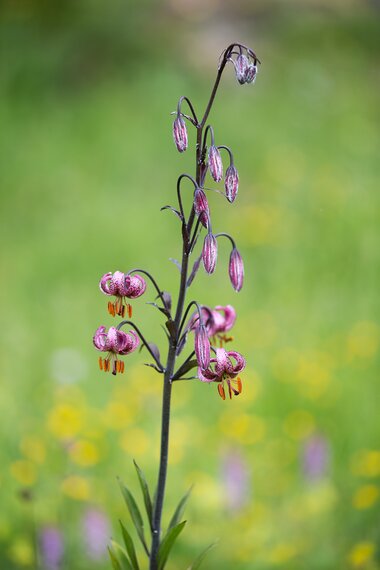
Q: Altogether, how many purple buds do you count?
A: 9